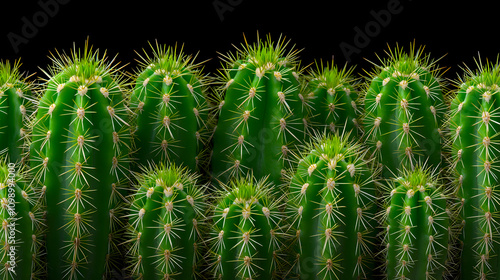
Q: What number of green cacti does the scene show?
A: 12